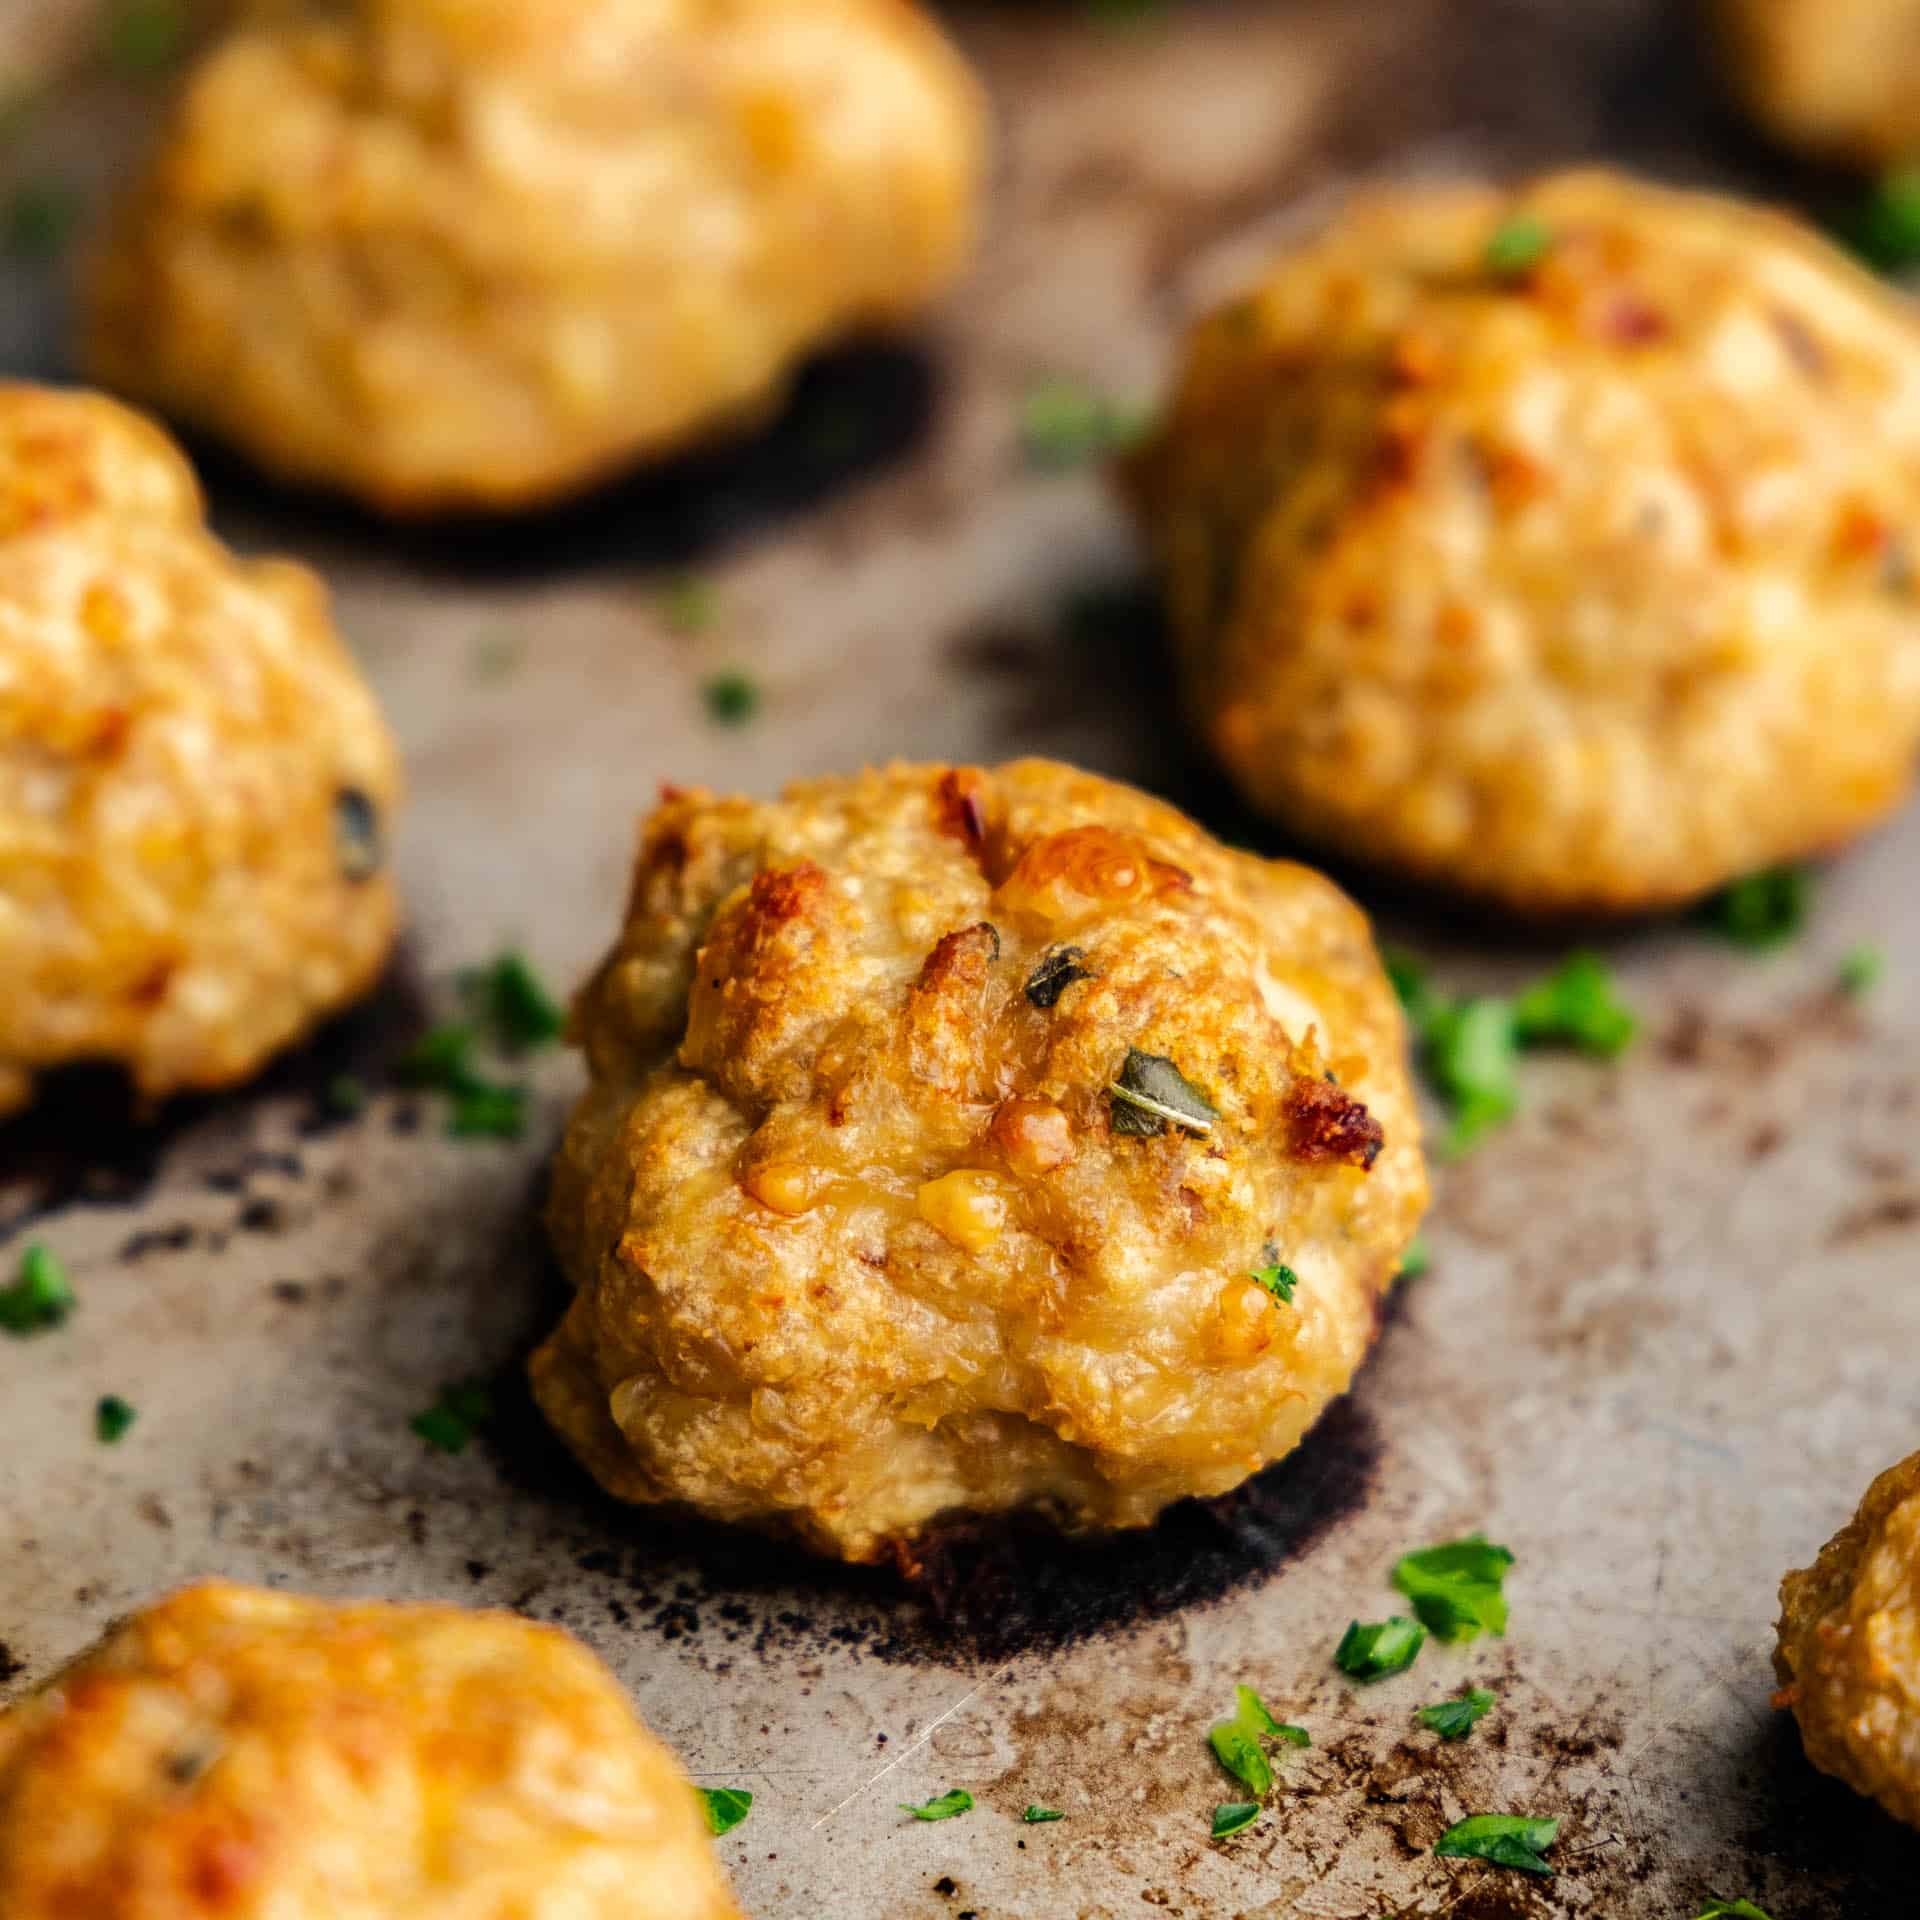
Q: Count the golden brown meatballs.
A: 7